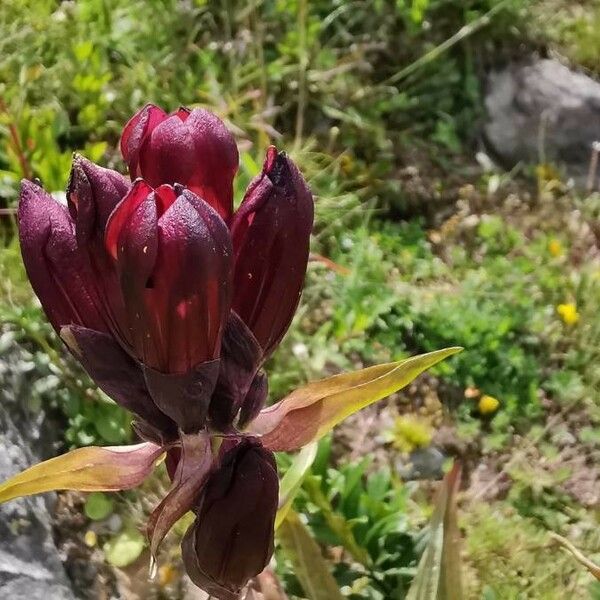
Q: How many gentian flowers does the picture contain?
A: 6